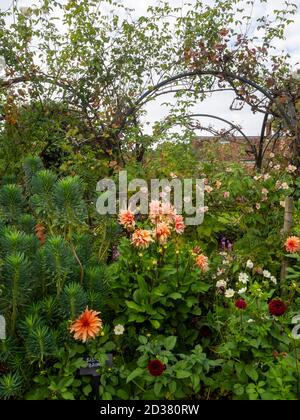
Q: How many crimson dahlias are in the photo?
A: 3